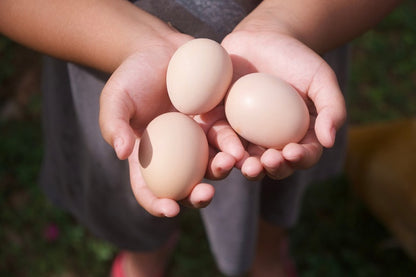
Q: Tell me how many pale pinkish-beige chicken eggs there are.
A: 3